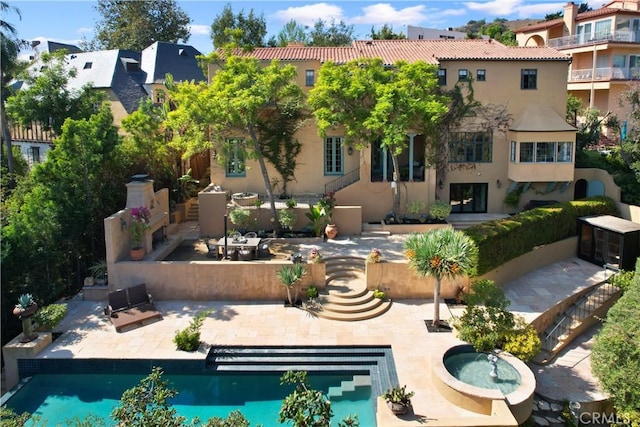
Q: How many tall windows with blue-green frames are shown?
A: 2